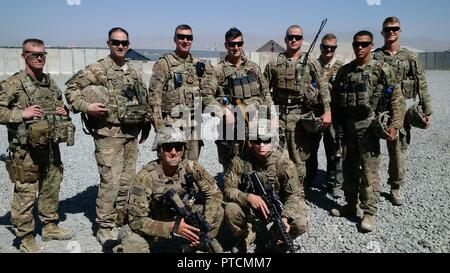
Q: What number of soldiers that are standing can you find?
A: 8